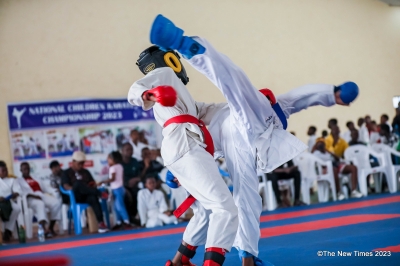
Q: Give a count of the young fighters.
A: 2